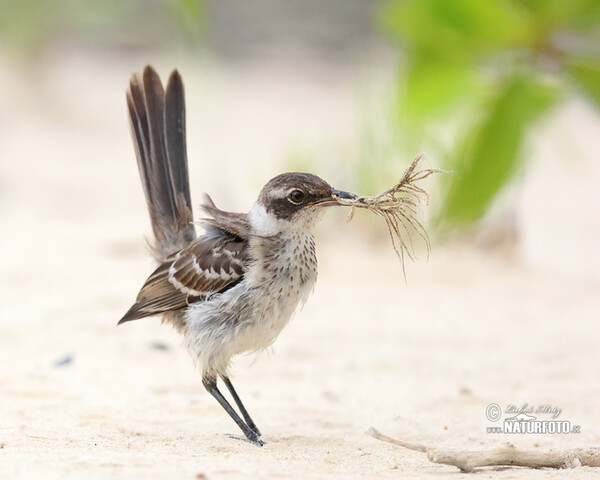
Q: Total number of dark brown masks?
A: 1